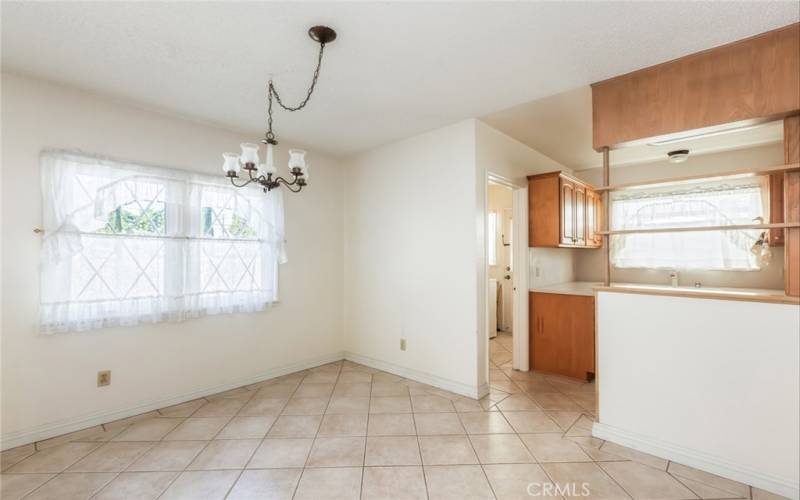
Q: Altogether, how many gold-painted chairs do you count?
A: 0